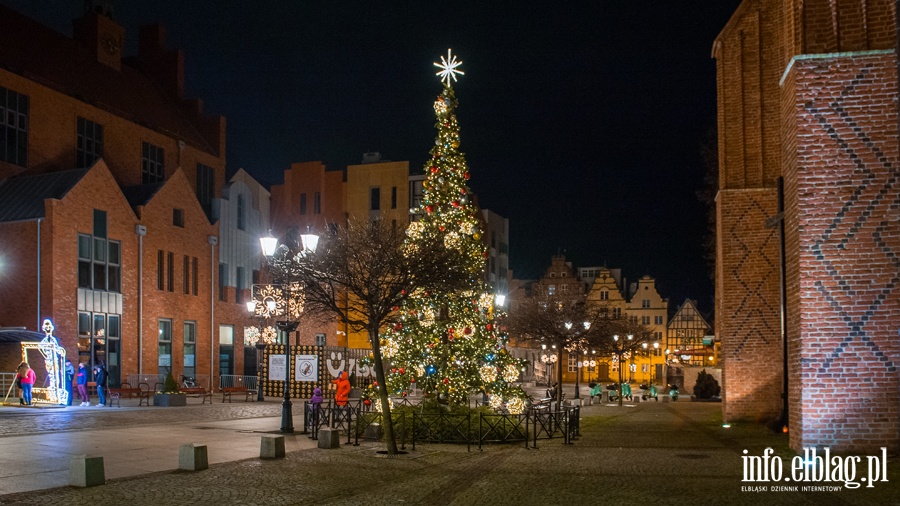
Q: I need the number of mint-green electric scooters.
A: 5